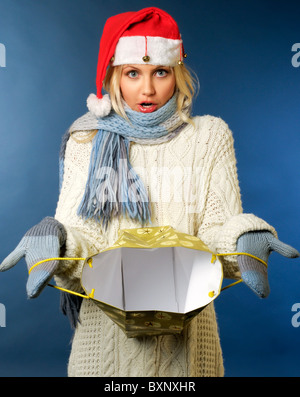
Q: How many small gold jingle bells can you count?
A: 4